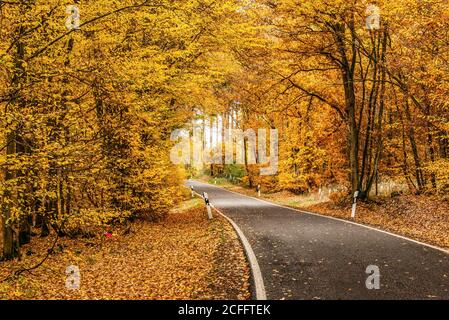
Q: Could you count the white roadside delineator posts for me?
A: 4